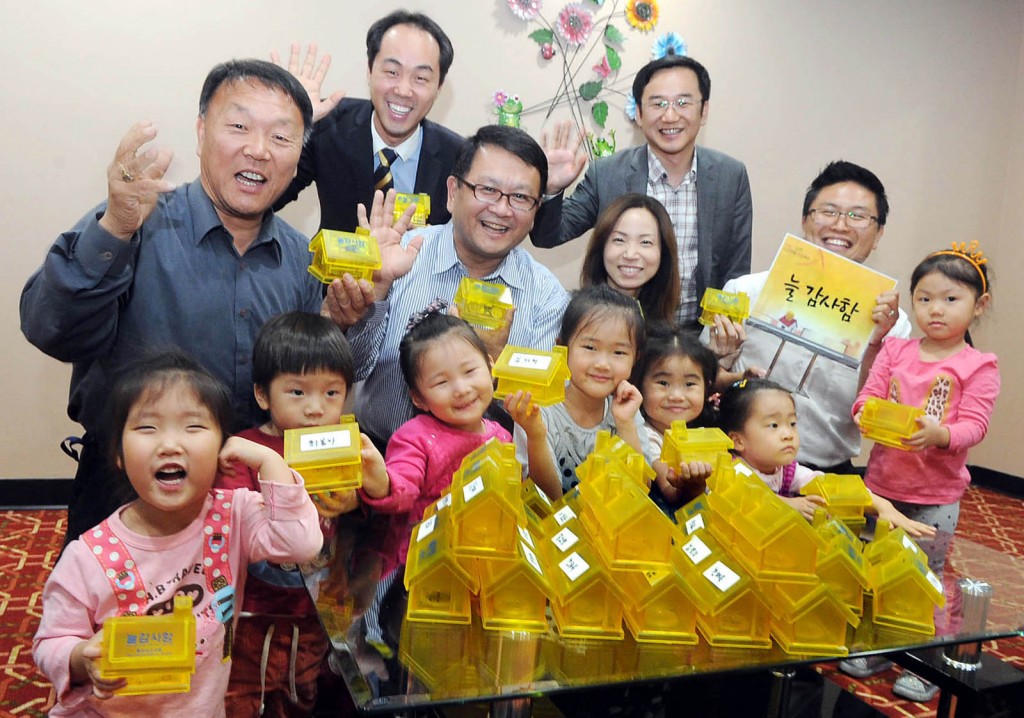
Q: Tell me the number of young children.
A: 7